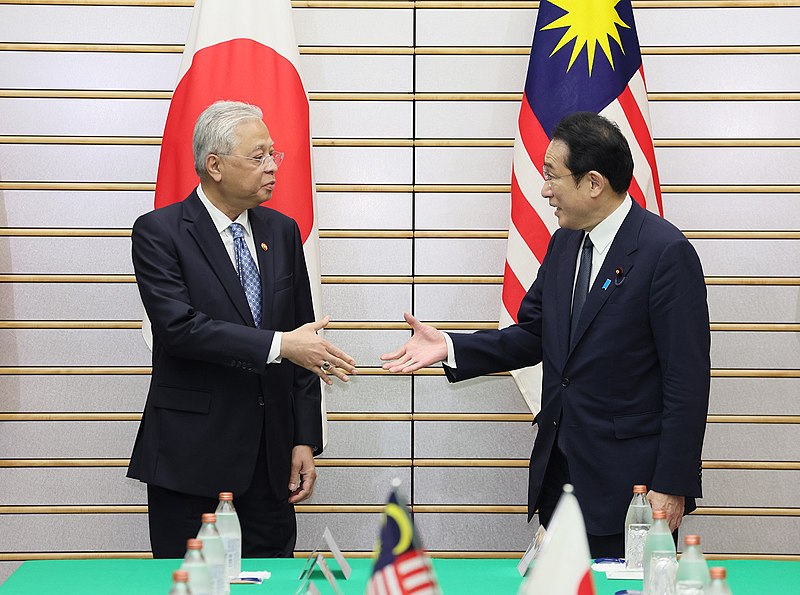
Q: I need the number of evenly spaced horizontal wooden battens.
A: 13